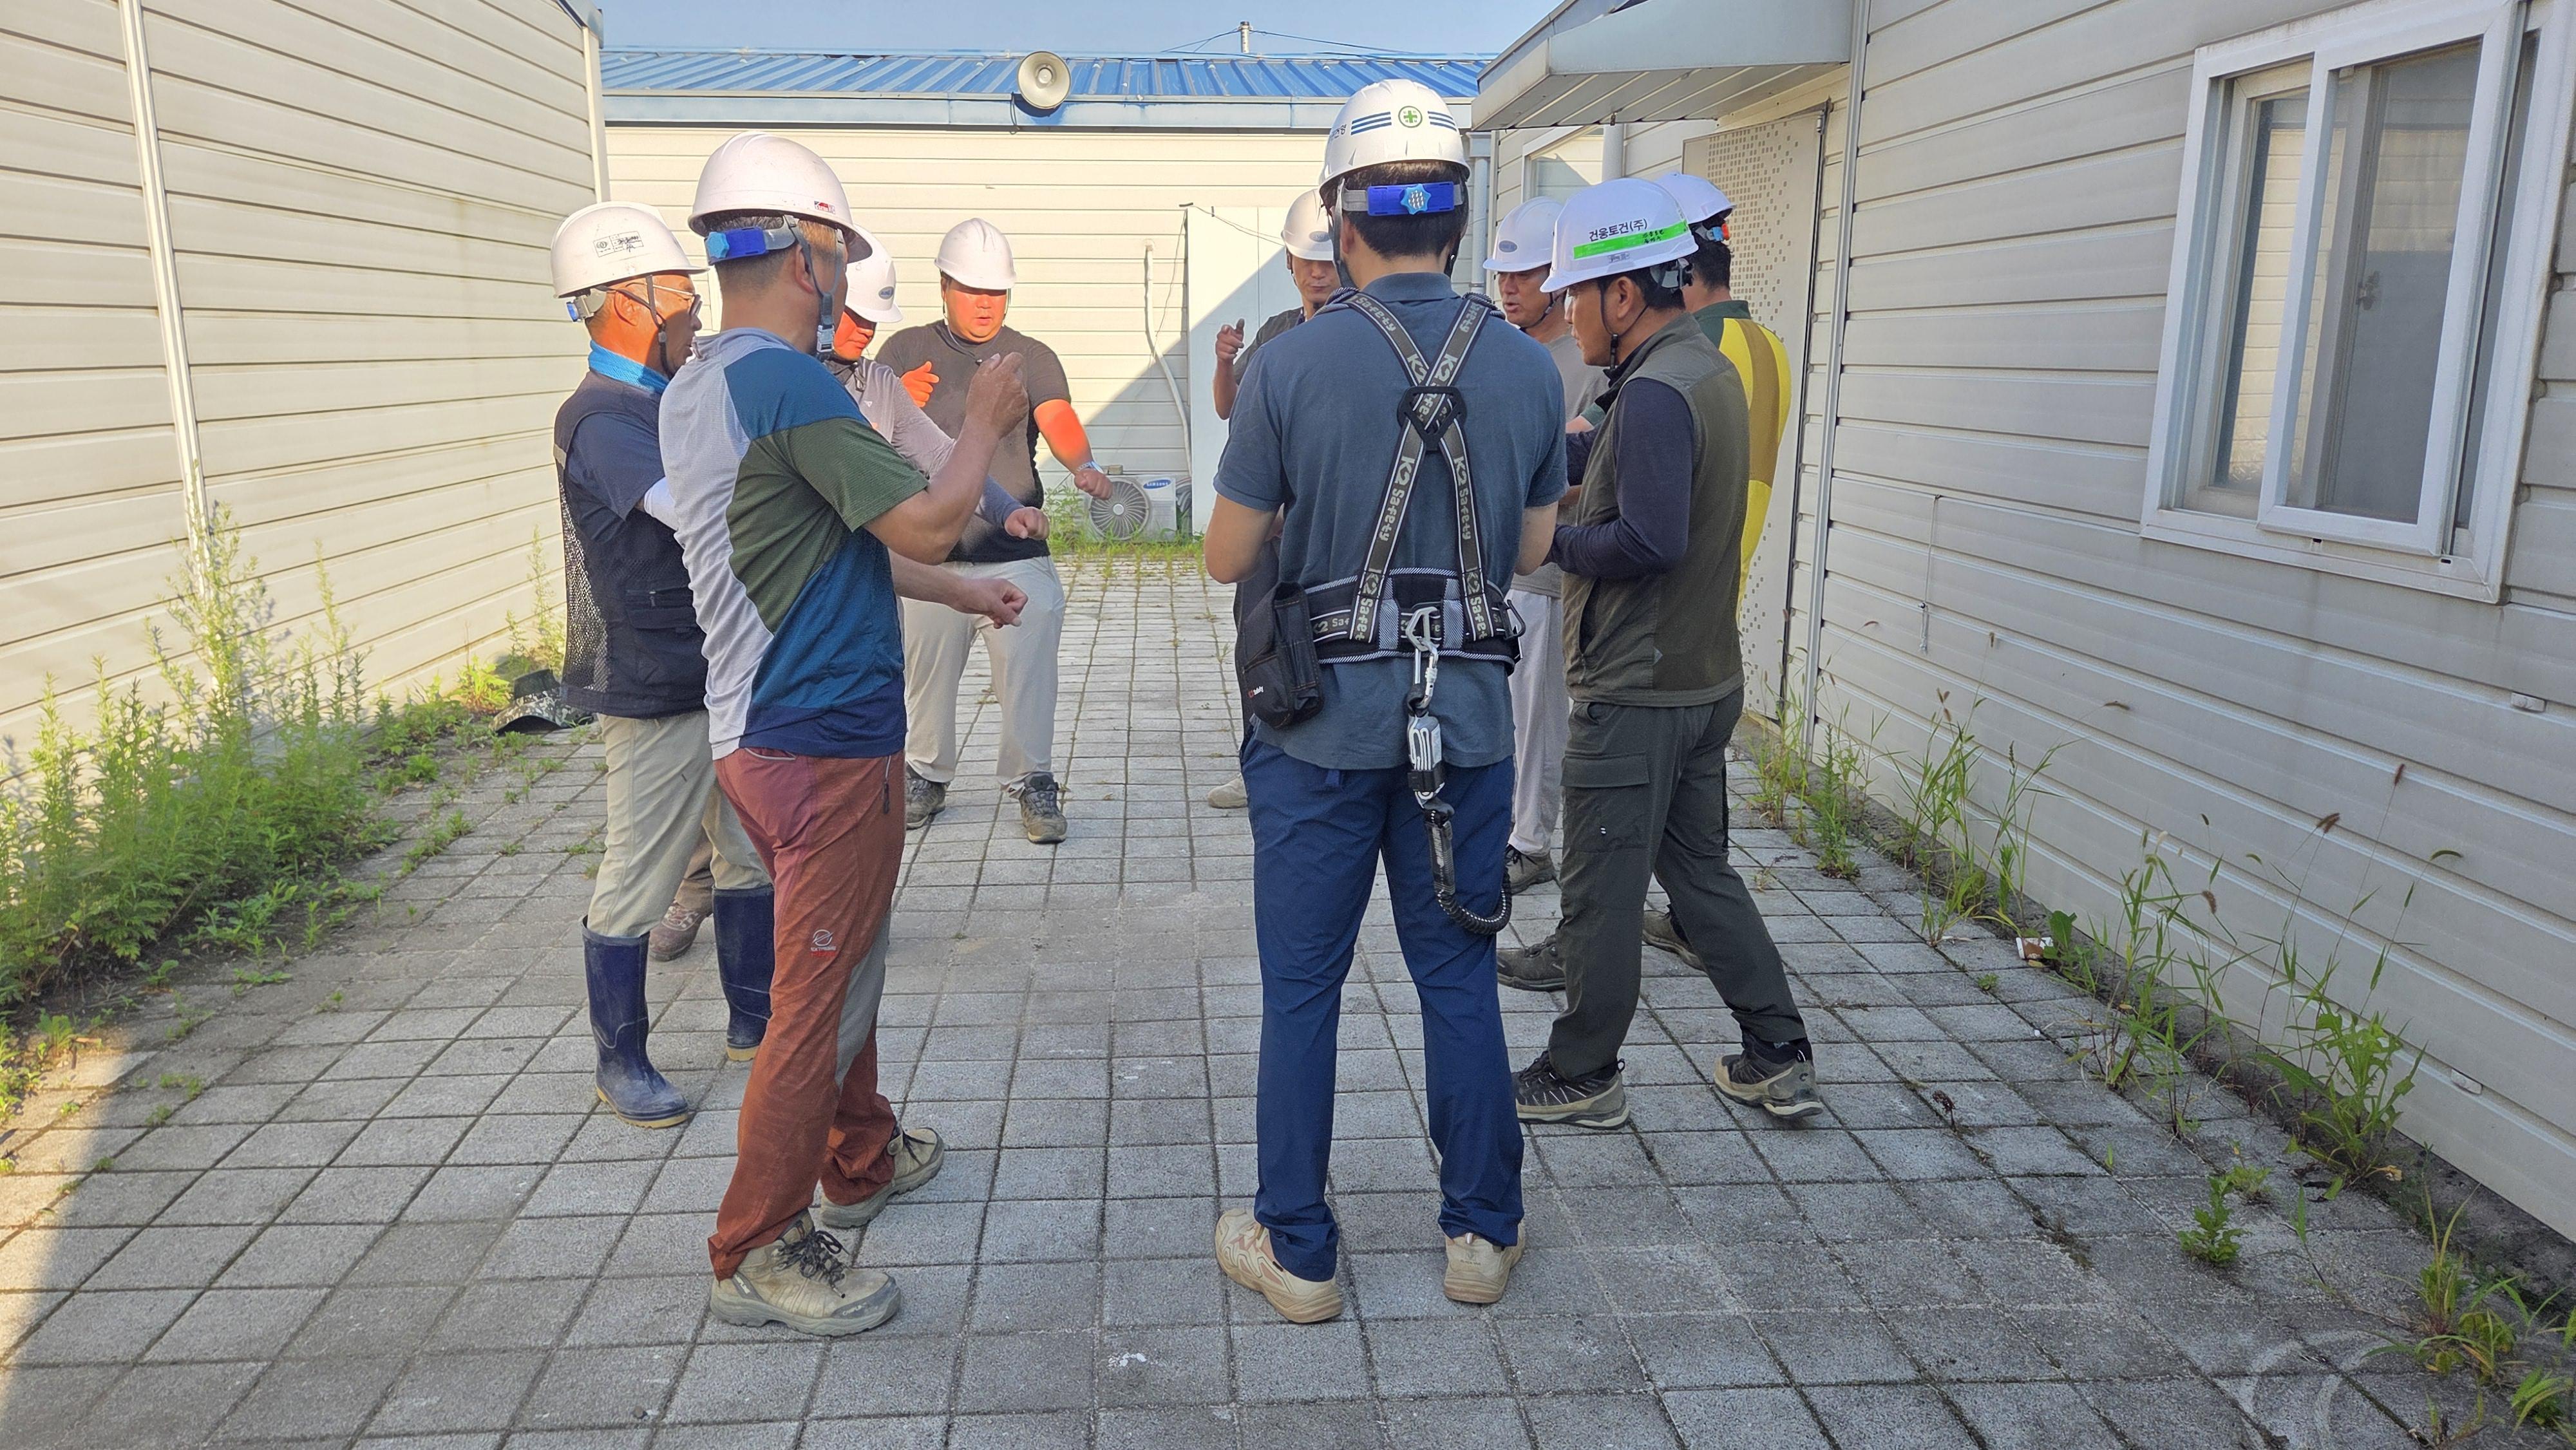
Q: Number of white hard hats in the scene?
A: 9